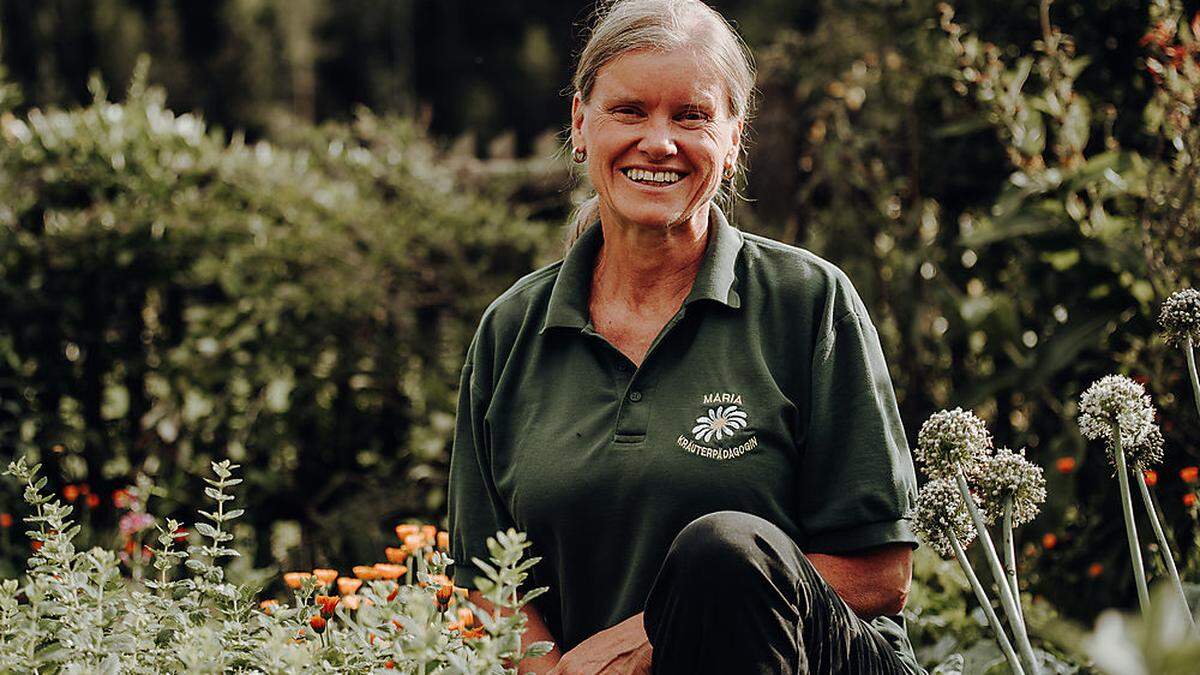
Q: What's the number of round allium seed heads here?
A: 6